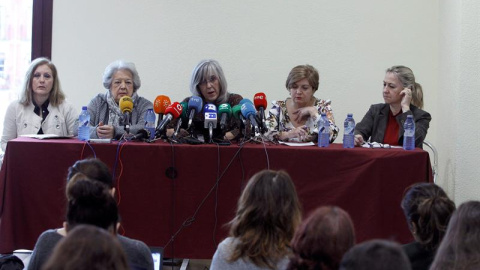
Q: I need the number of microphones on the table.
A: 11